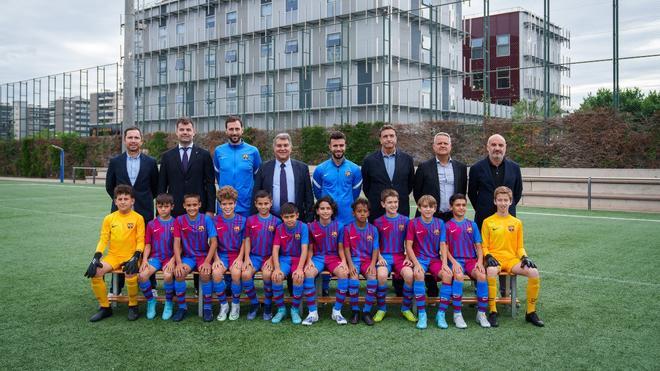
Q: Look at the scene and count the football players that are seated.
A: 12